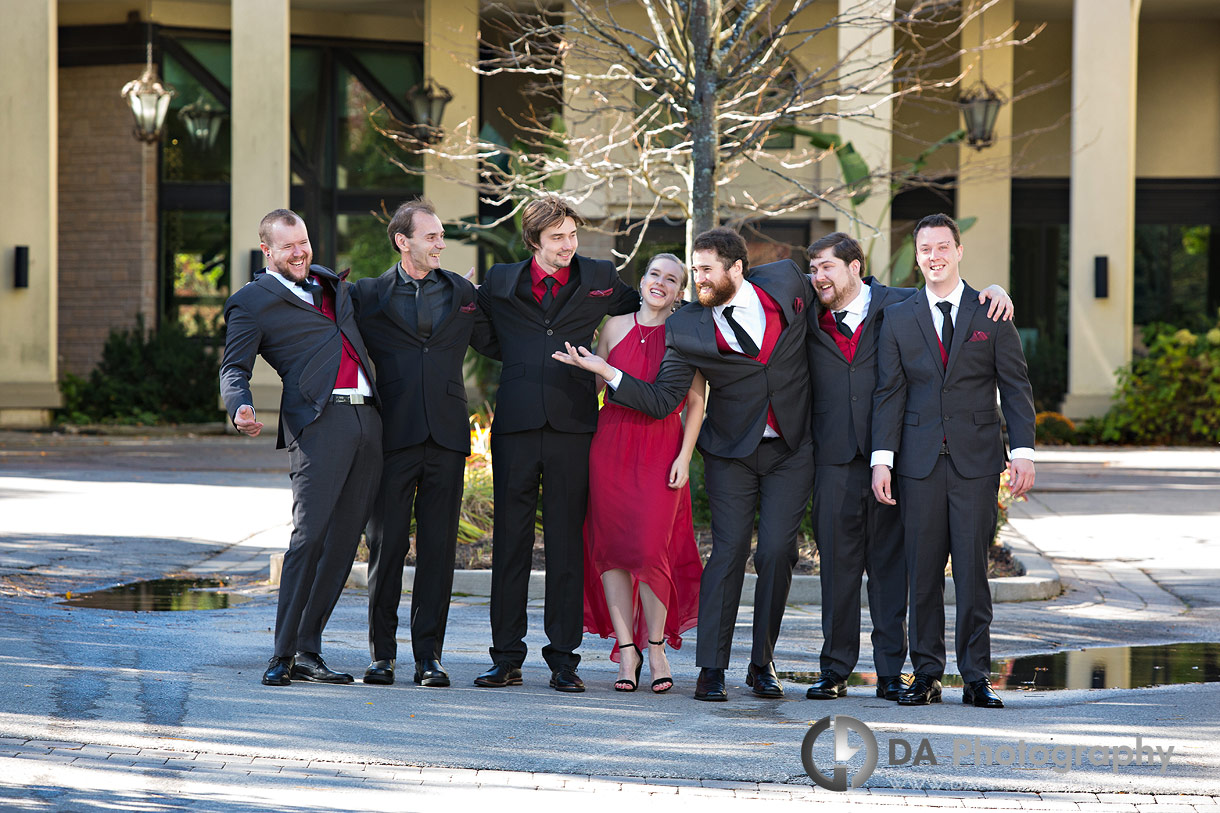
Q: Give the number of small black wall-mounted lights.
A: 3